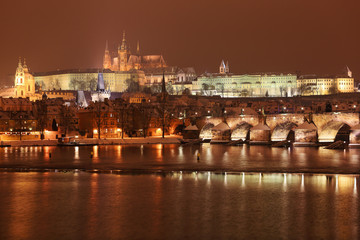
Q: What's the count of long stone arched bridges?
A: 1